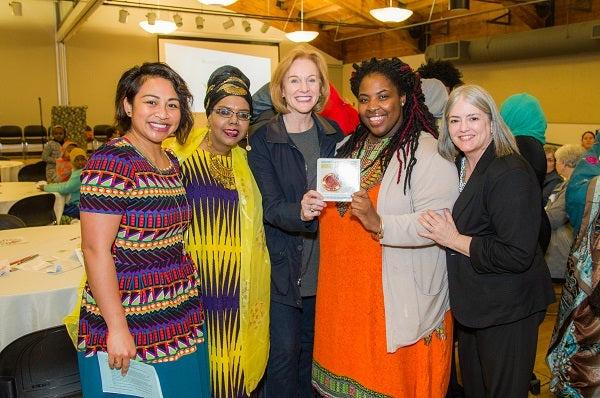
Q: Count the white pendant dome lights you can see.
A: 4